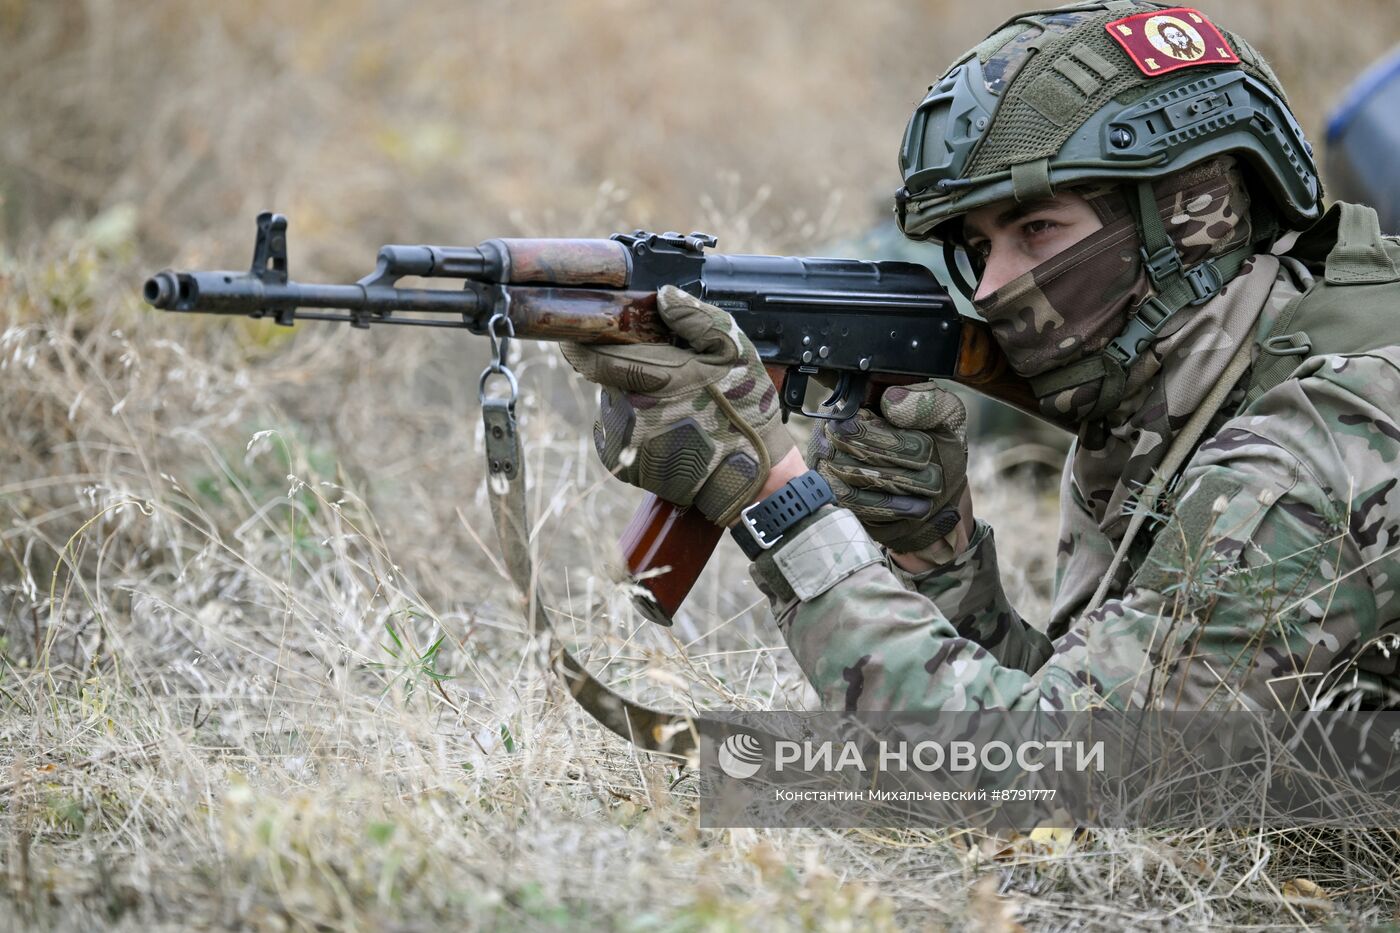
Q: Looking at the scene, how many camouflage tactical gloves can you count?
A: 2